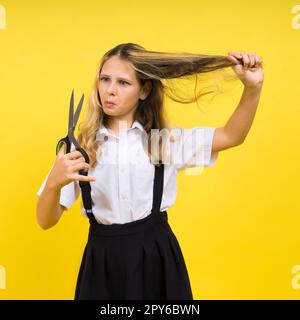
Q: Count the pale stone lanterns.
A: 0